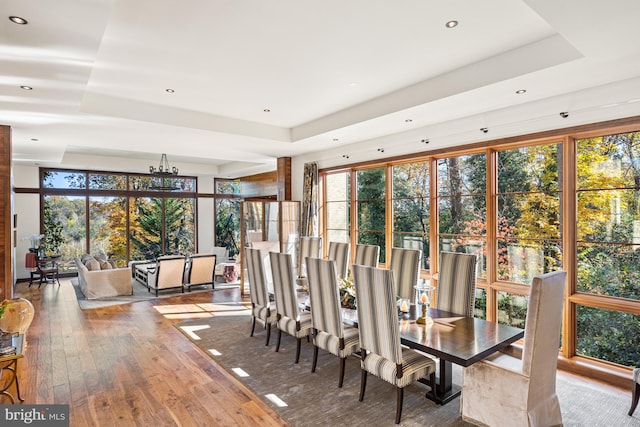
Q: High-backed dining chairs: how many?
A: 11